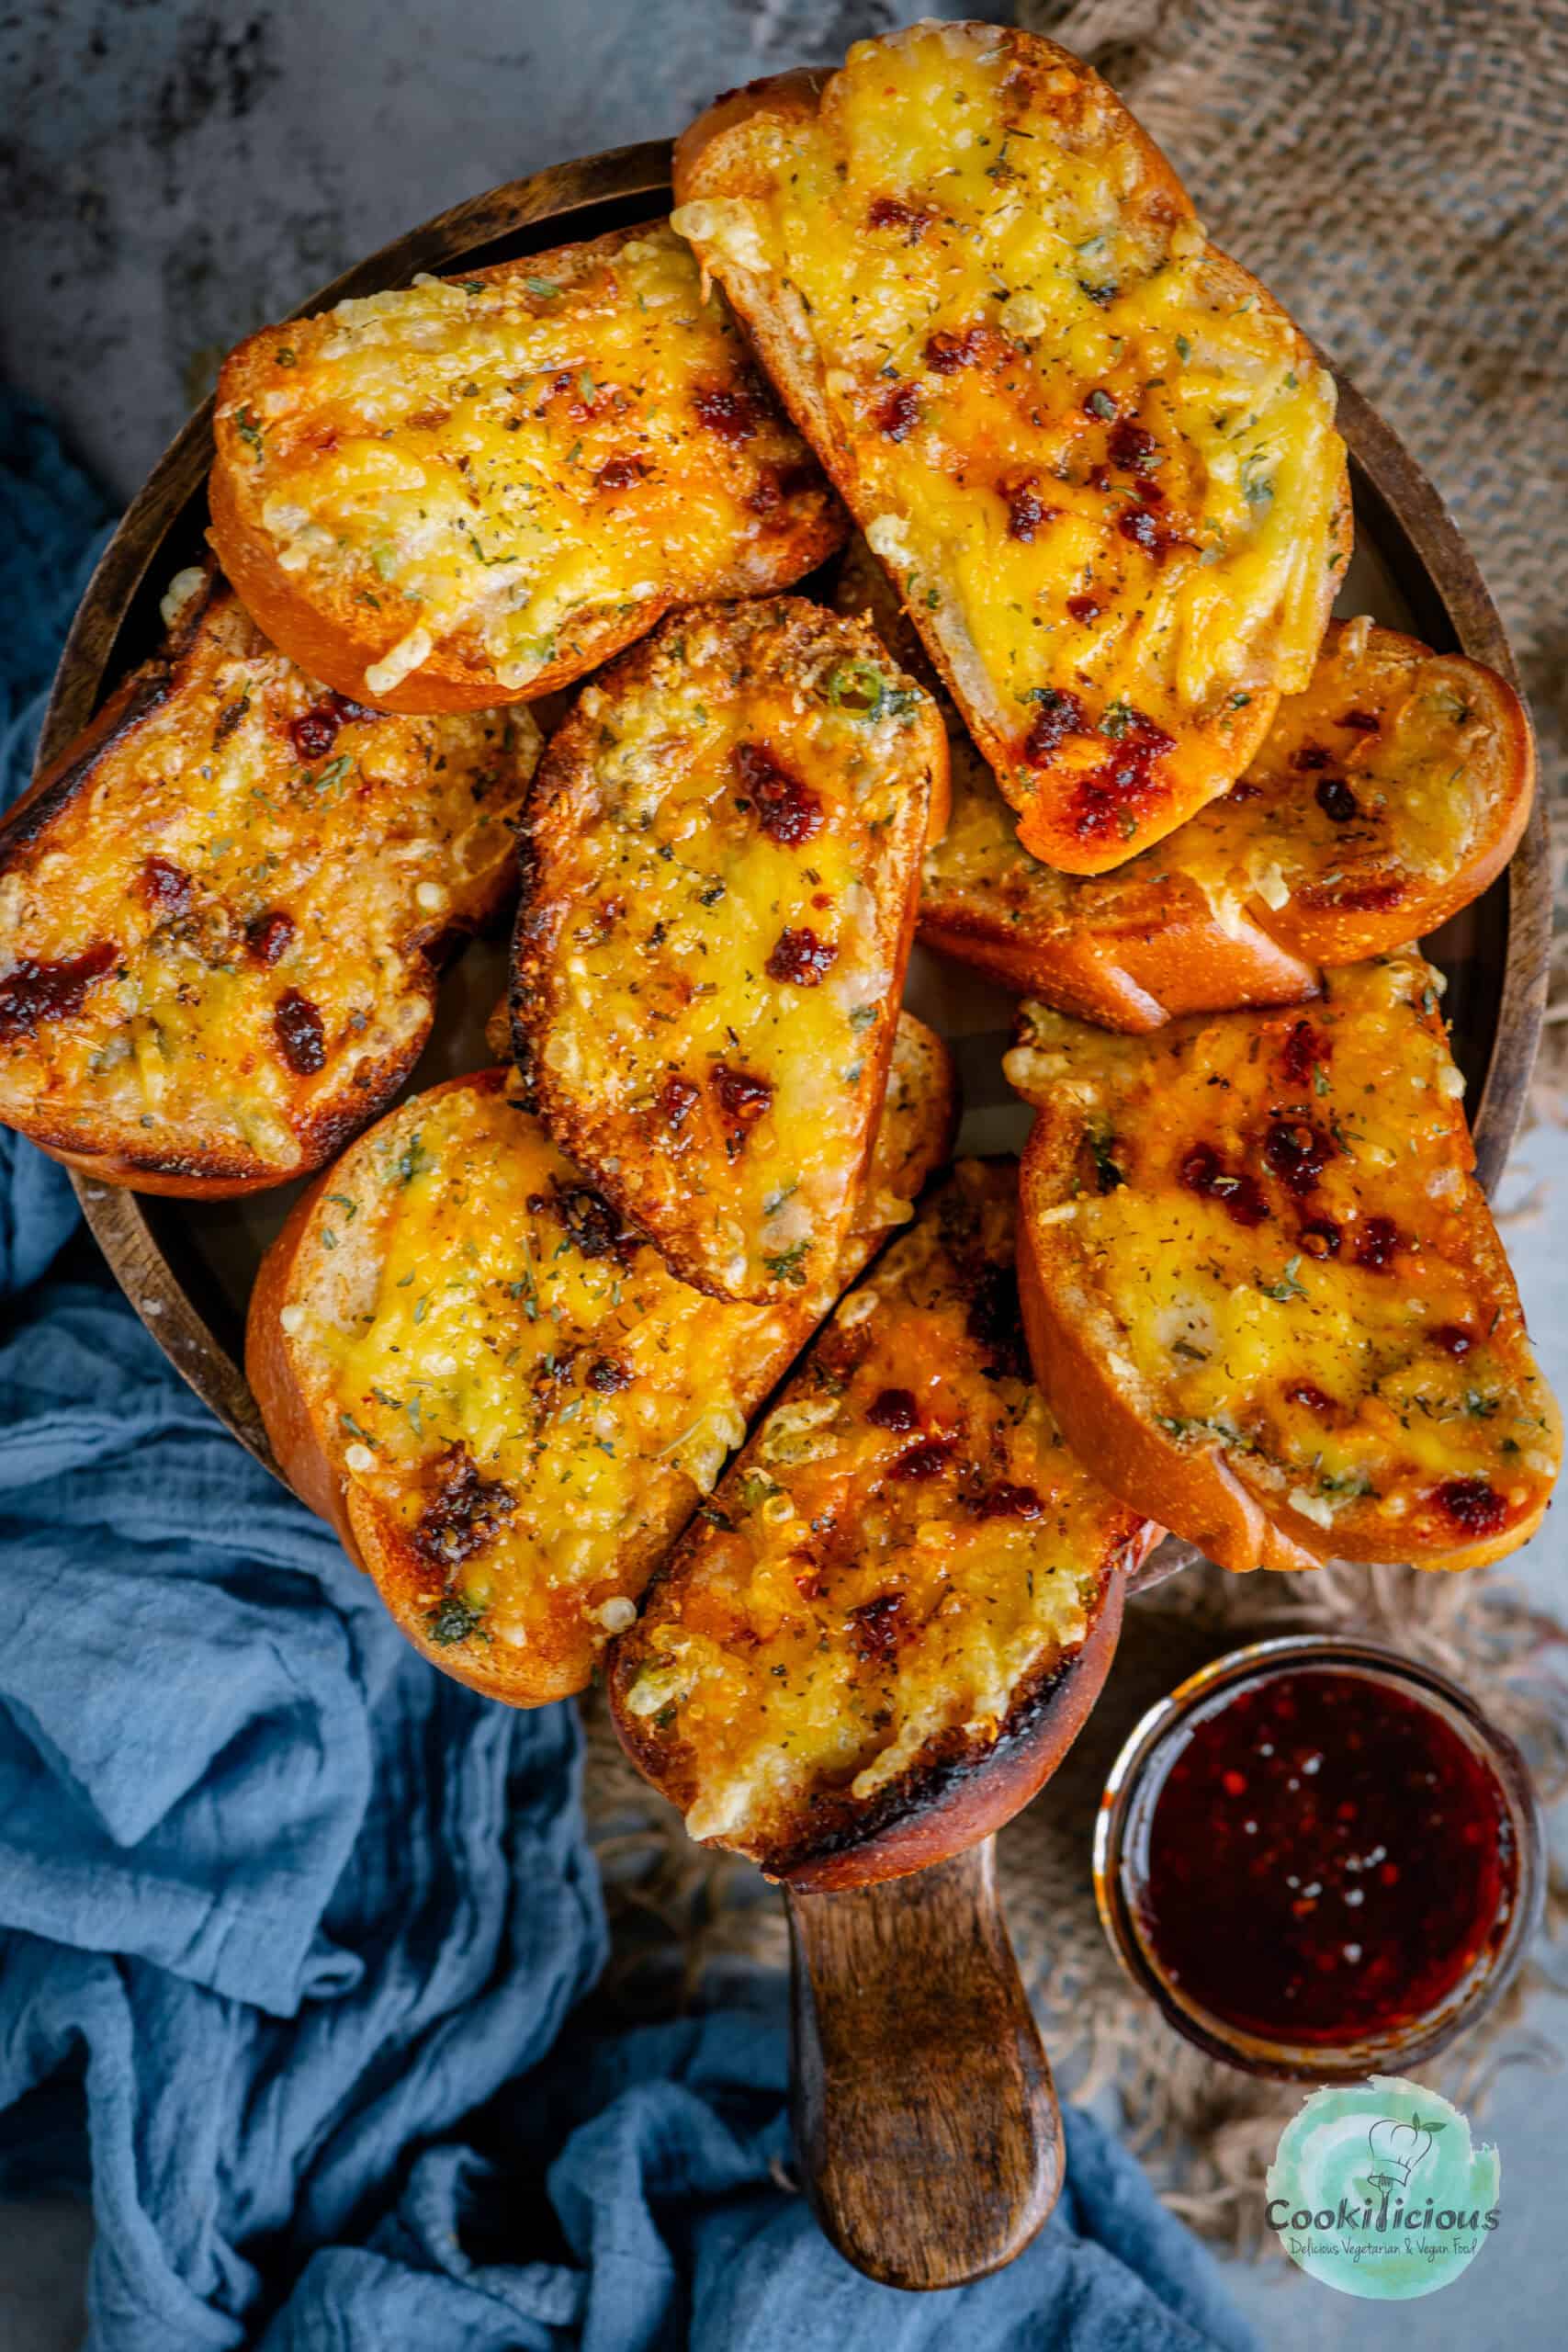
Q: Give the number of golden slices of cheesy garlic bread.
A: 8